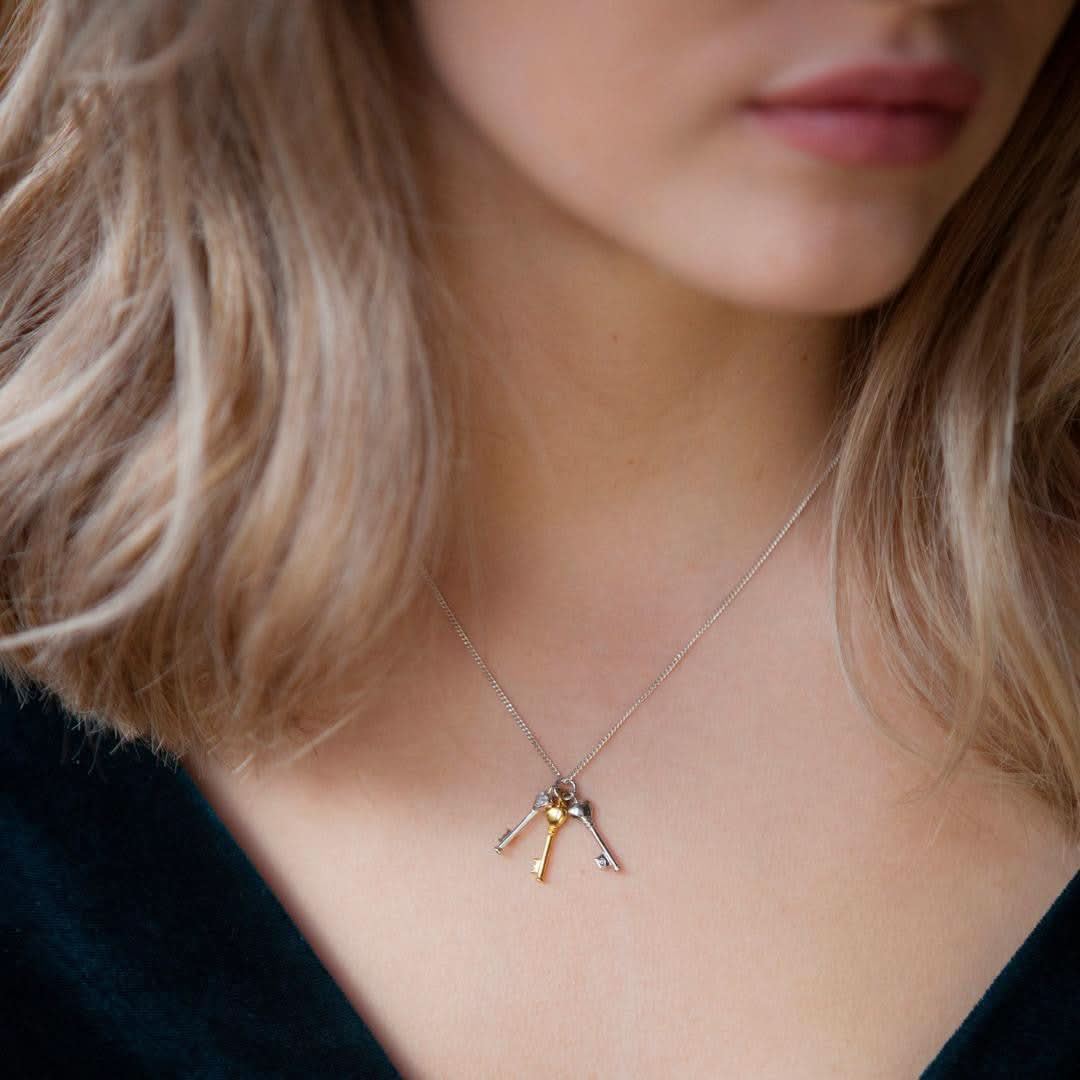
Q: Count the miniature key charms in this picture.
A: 3